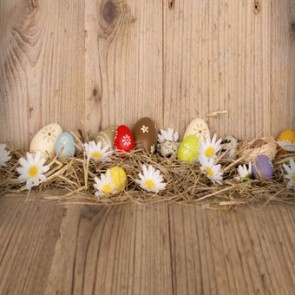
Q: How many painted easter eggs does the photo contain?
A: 10